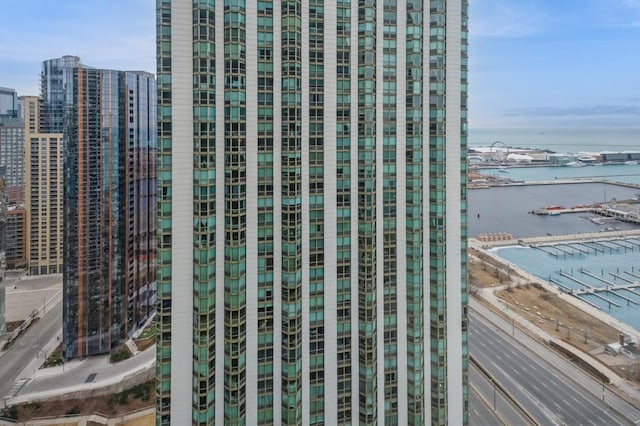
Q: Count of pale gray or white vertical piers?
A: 11